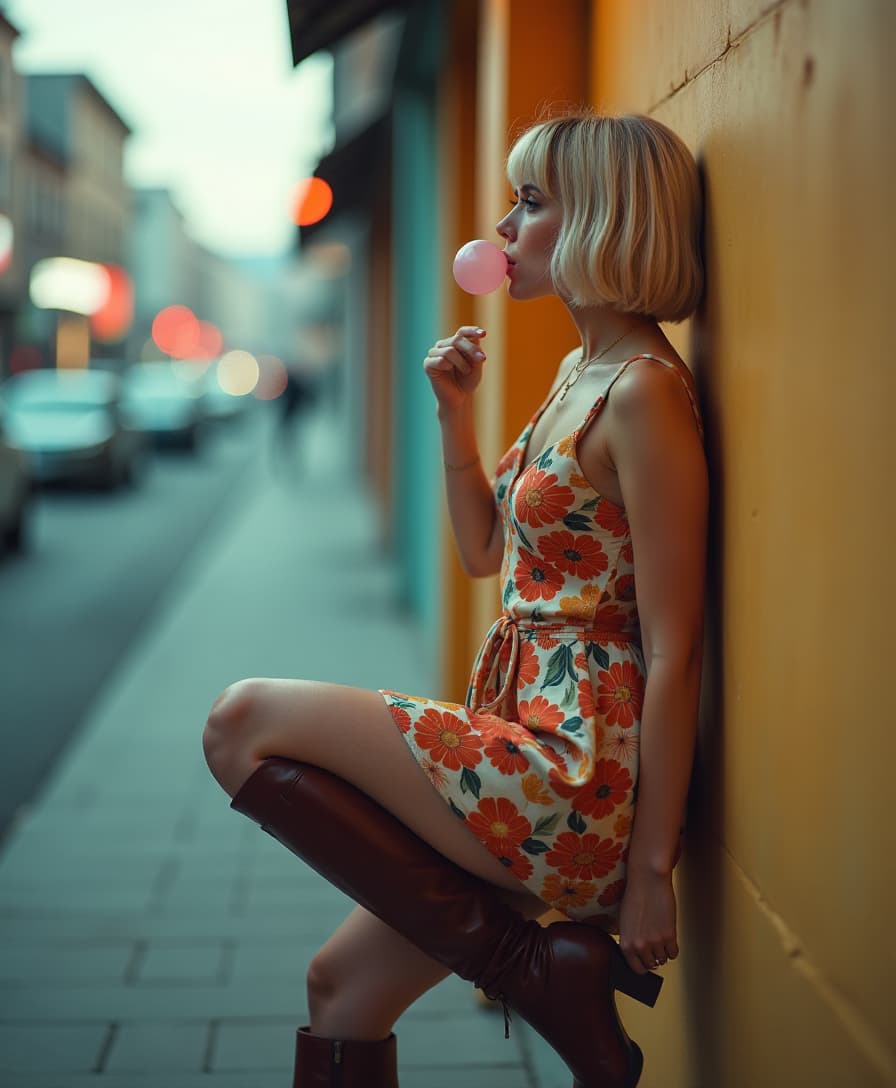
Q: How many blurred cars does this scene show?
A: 4